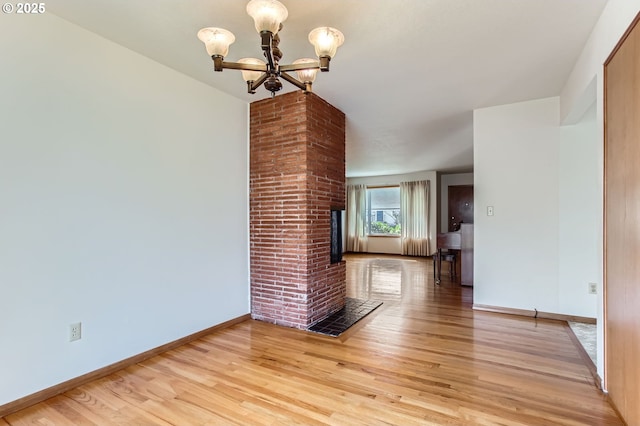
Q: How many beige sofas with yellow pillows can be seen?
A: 0